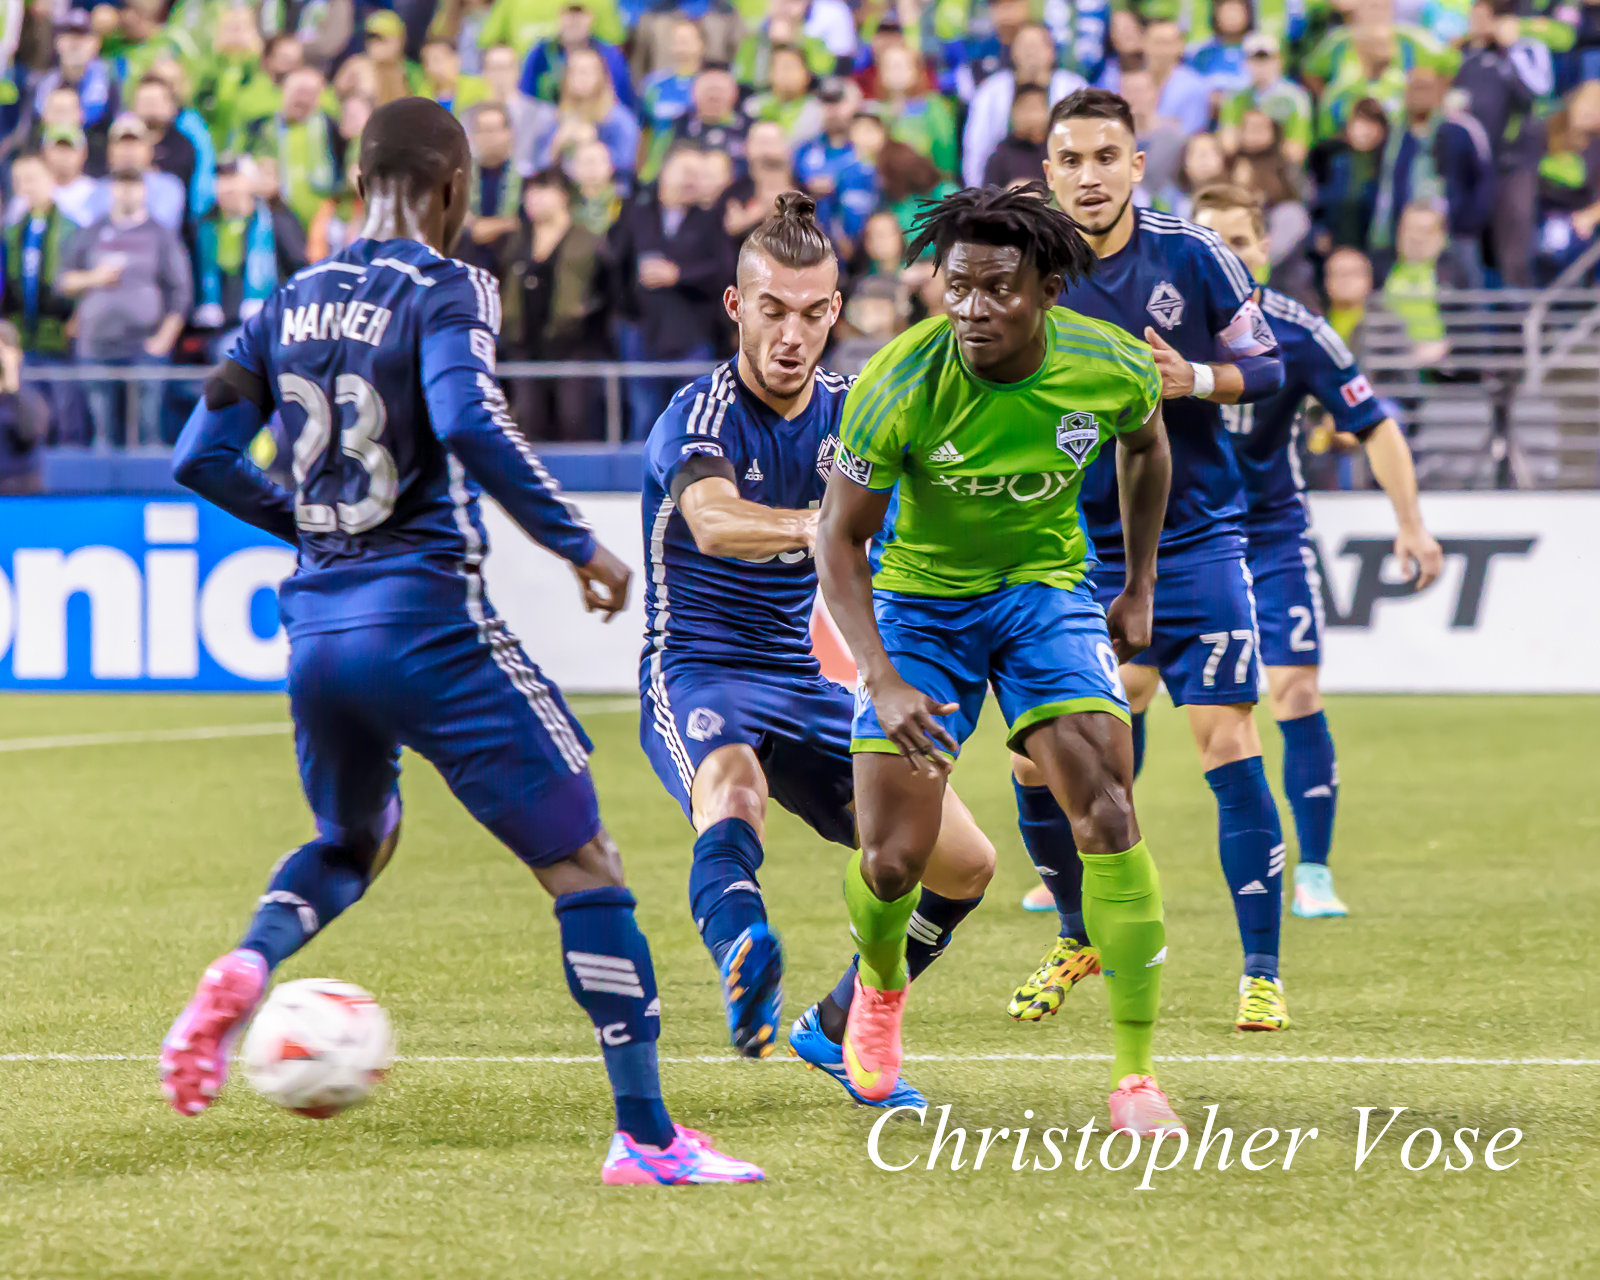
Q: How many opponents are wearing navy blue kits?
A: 4